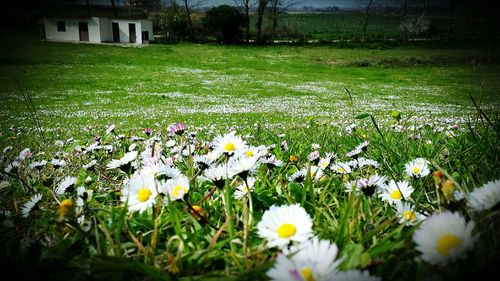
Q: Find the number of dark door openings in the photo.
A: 3